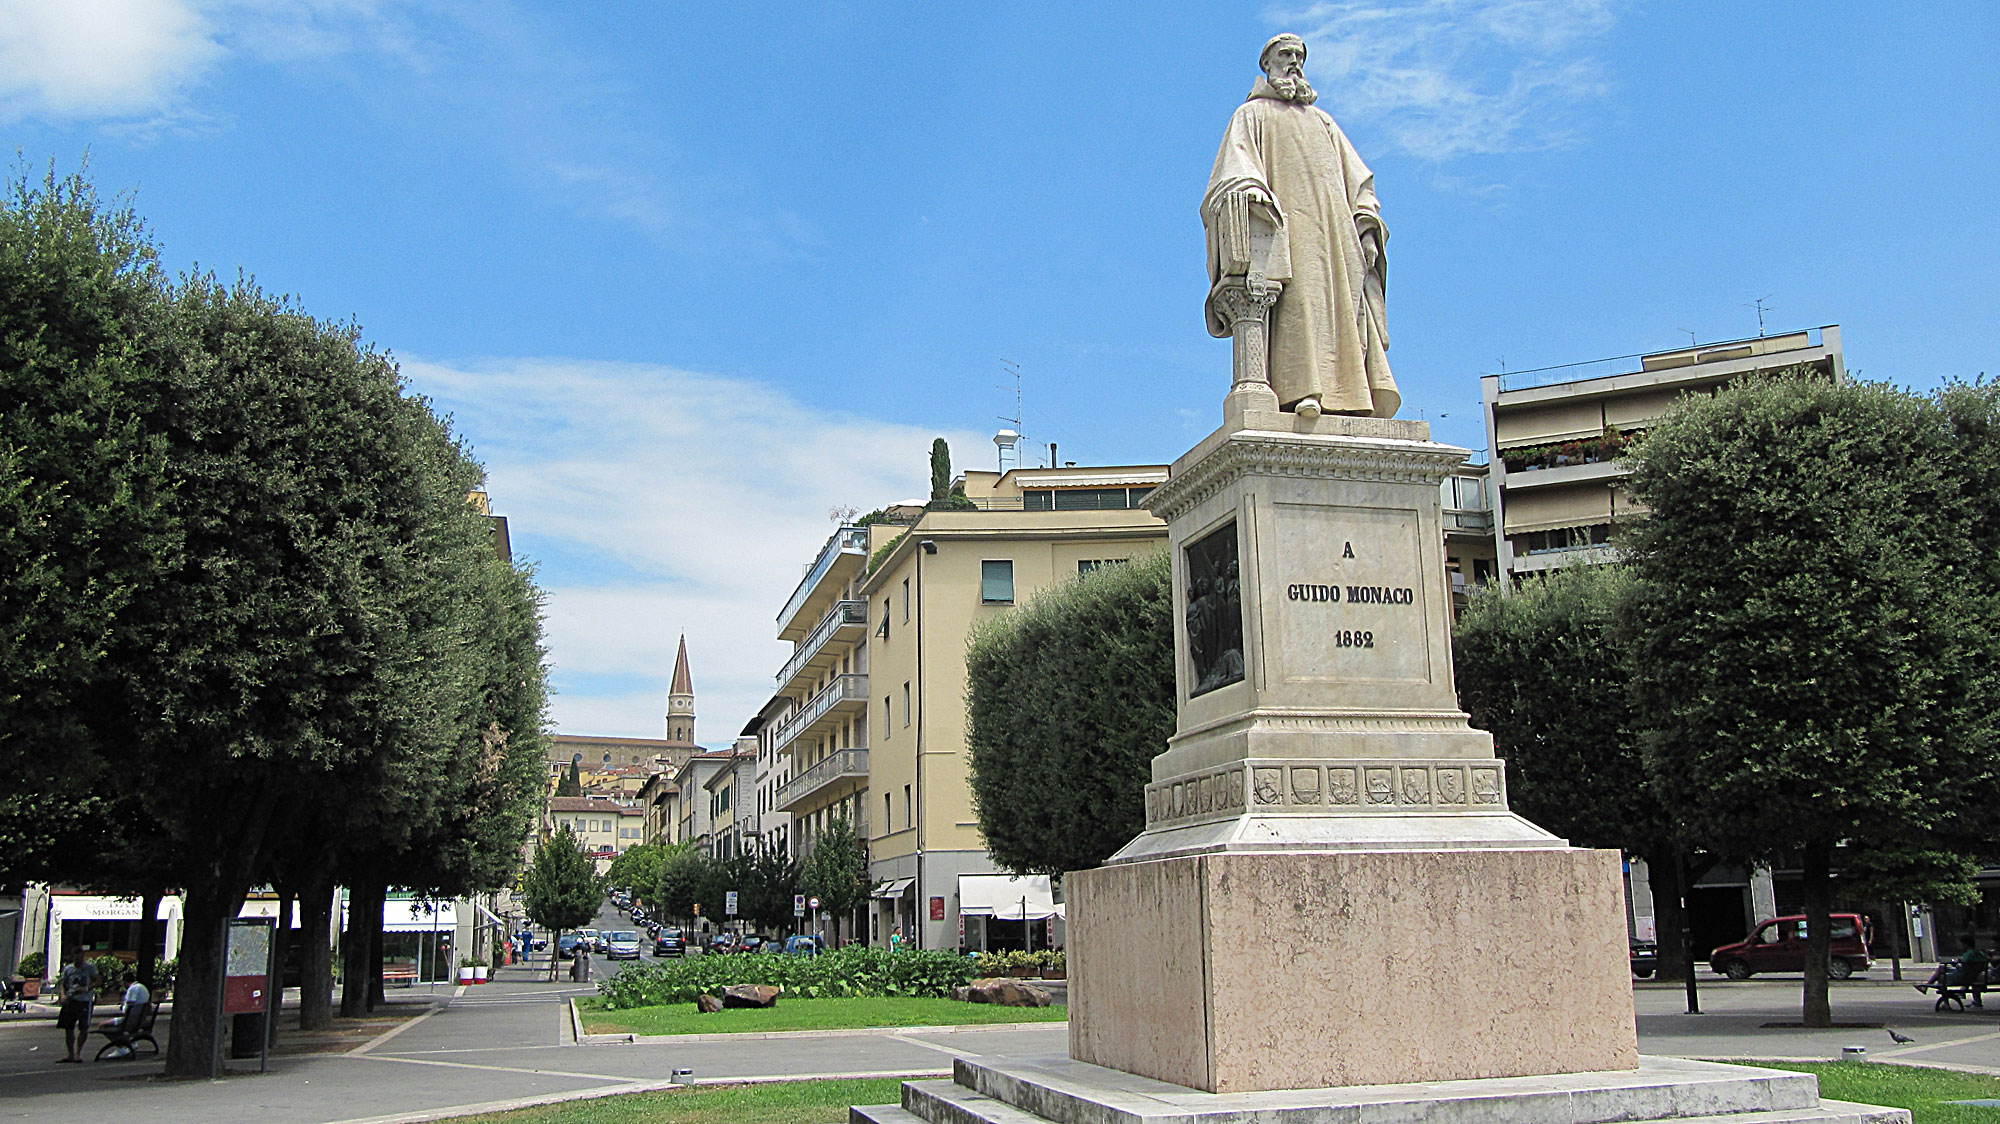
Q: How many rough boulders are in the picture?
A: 3